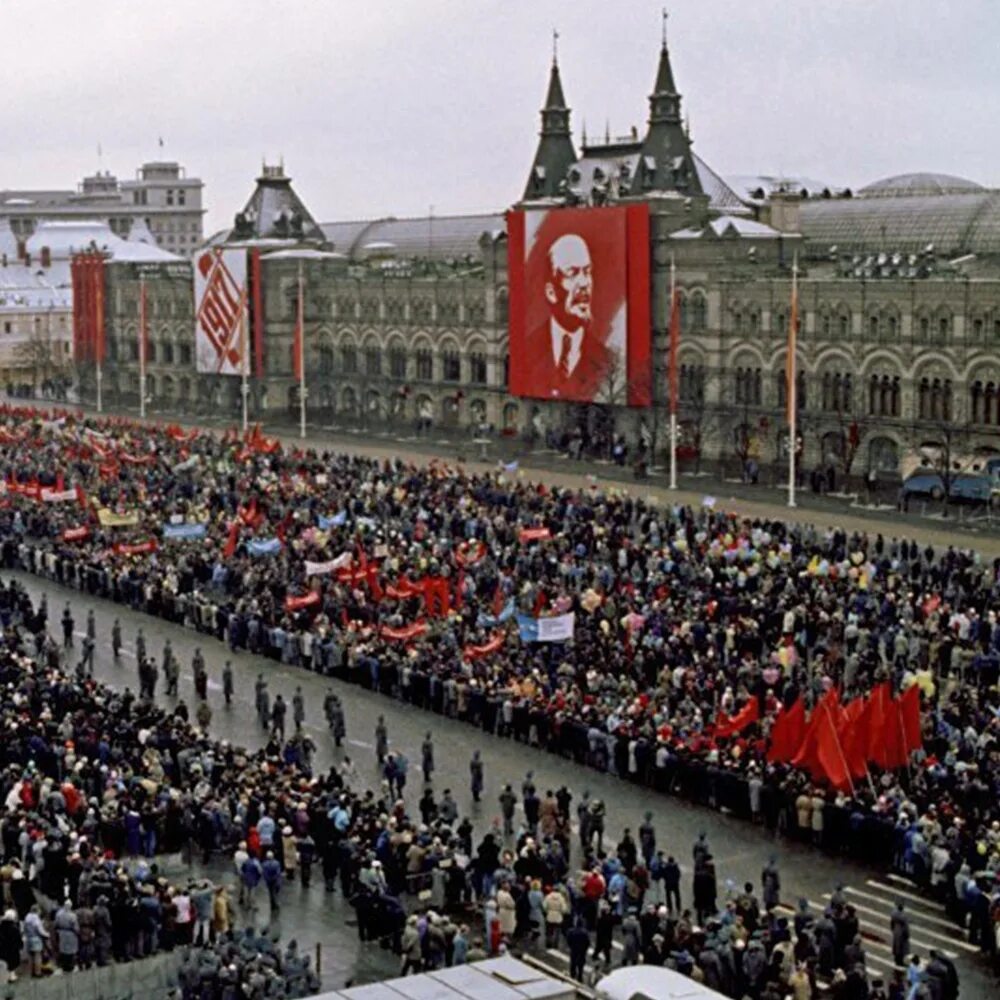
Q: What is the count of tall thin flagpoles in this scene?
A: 6